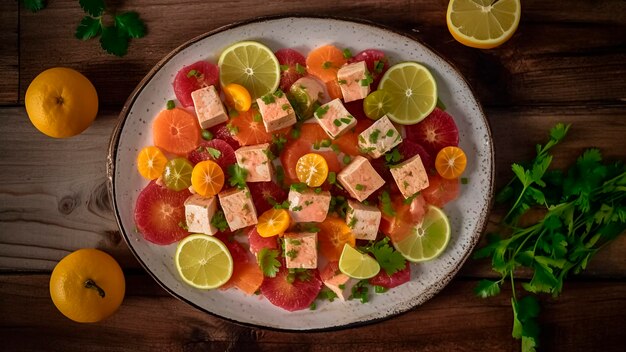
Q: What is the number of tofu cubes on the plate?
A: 13